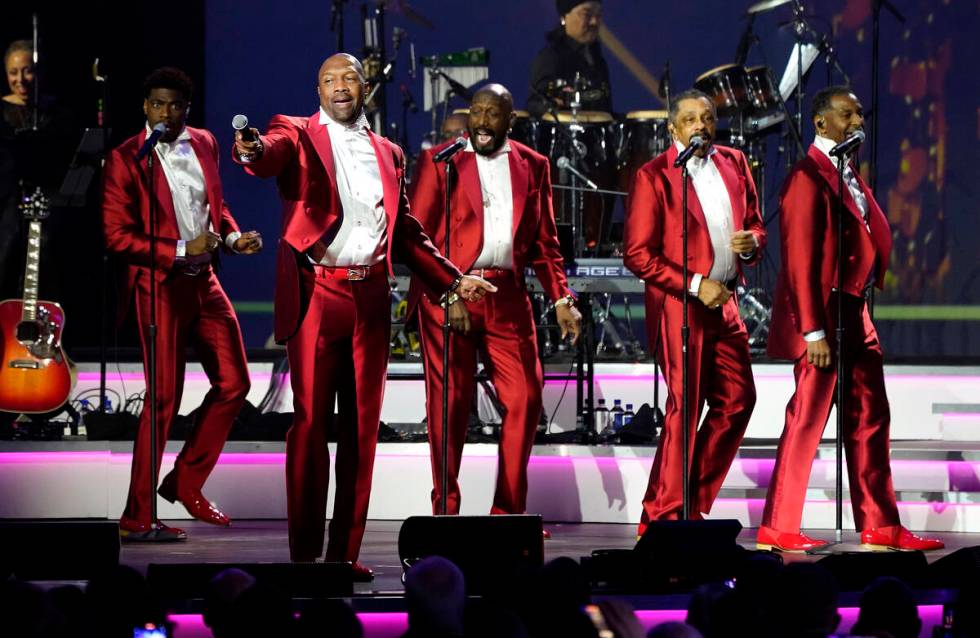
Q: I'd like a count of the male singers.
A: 5